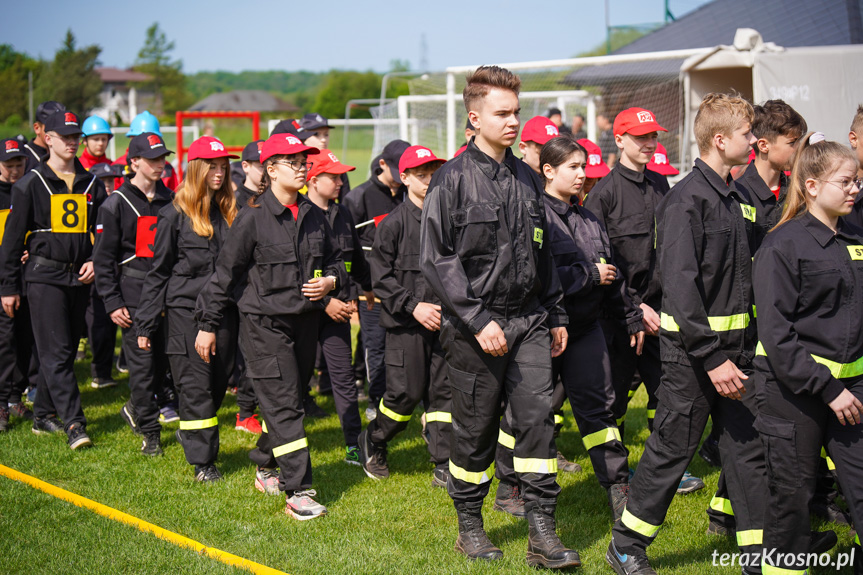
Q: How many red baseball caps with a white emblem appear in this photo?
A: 8